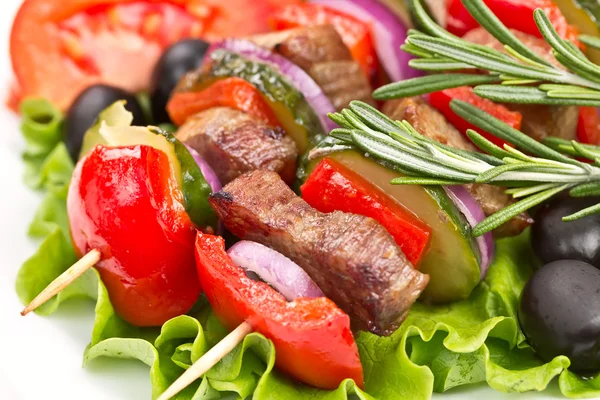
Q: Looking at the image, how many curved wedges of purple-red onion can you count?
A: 5